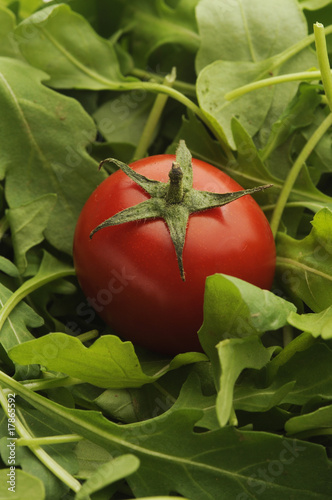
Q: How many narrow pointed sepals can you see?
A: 5